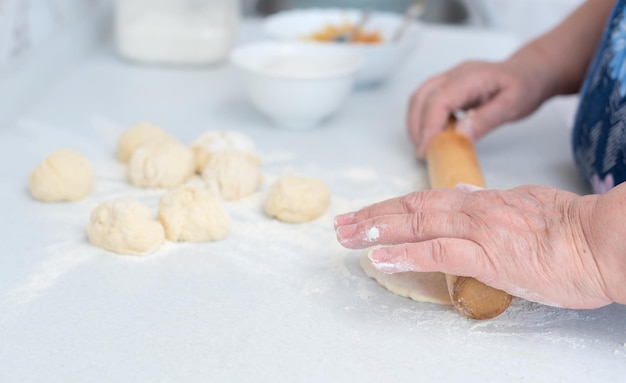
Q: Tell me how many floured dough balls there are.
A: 8